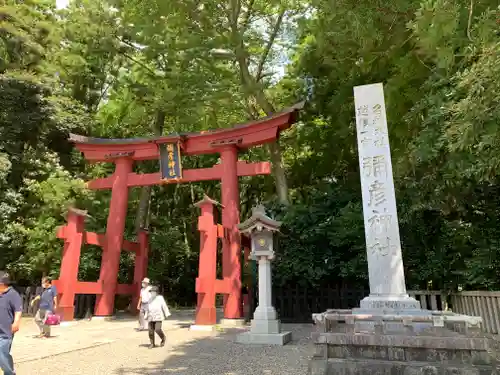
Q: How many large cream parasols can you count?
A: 0